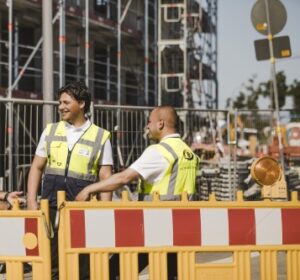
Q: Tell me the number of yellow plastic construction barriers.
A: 2